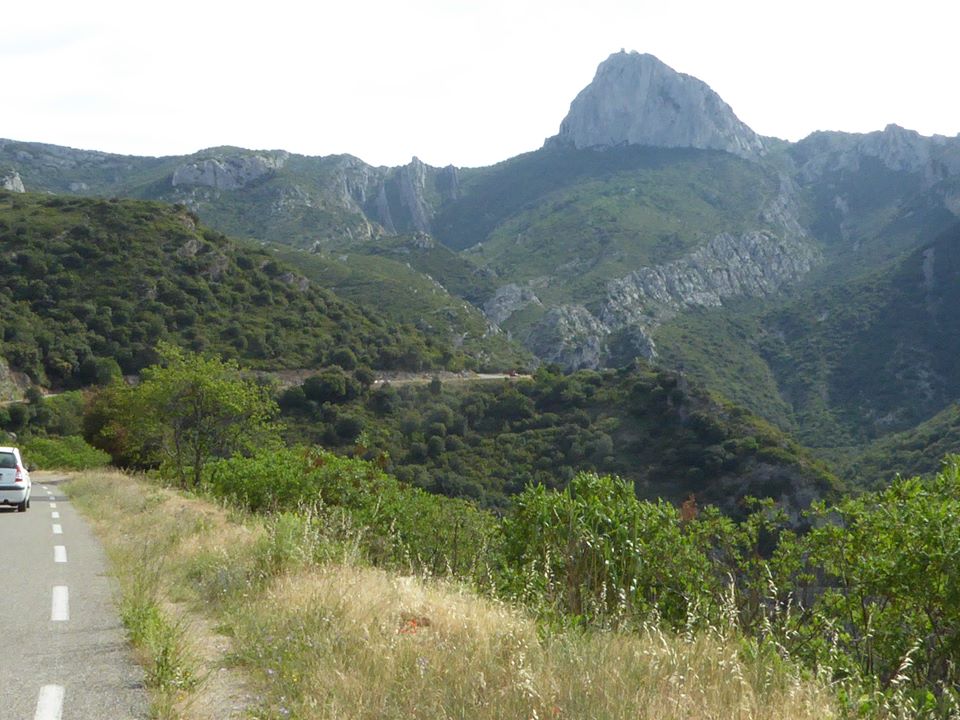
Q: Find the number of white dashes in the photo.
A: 9